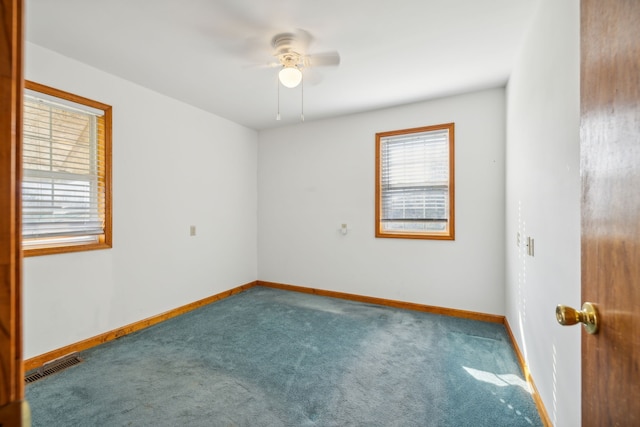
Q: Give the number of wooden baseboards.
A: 3